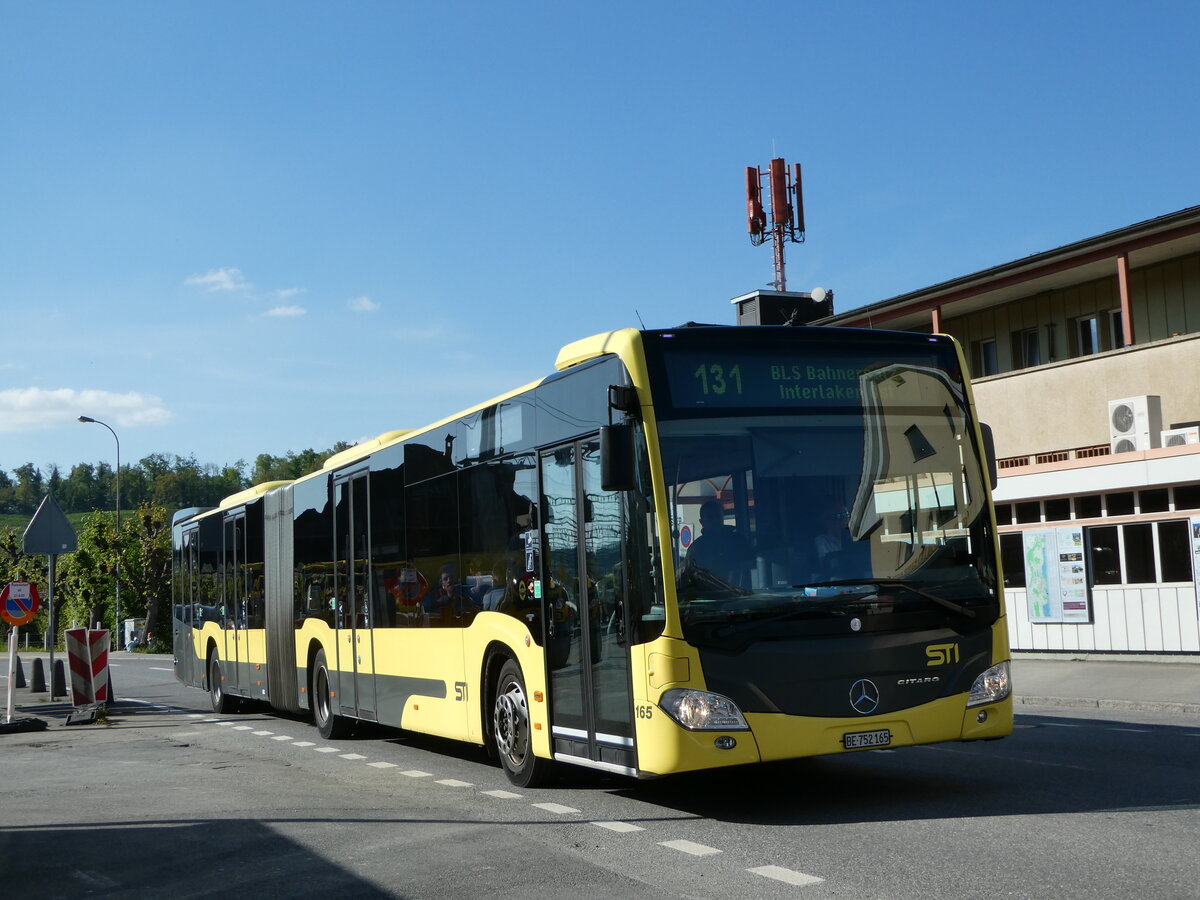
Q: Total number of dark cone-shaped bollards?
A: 4